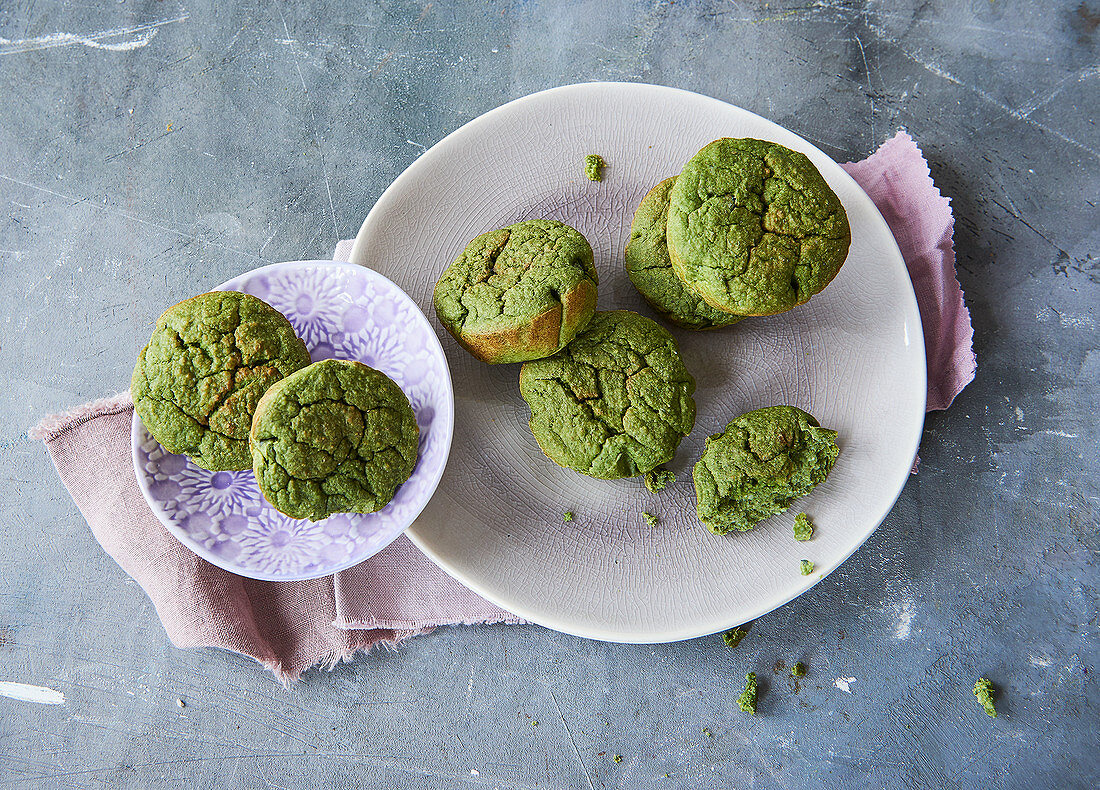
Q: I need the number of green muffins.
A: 7